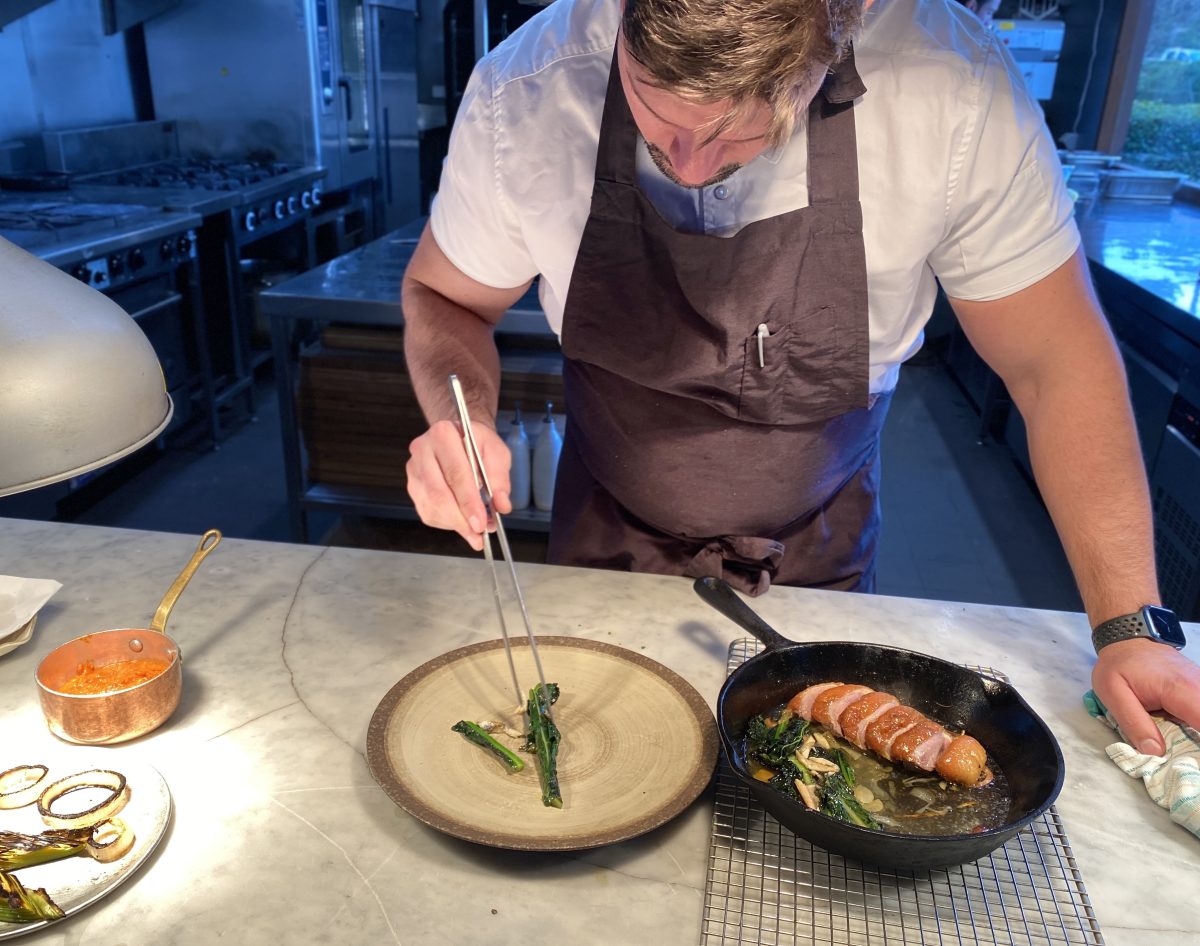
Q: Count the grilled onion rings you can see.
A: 3